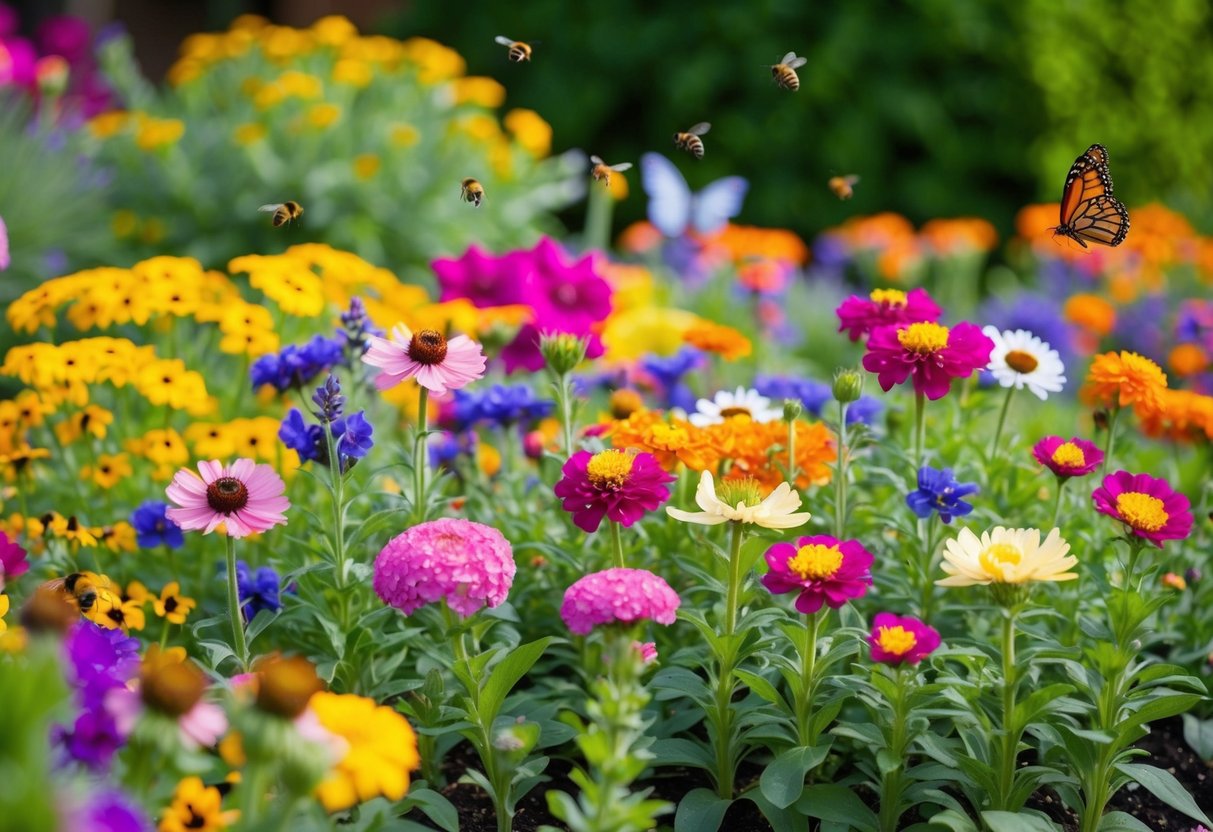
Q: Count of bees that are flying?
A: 7